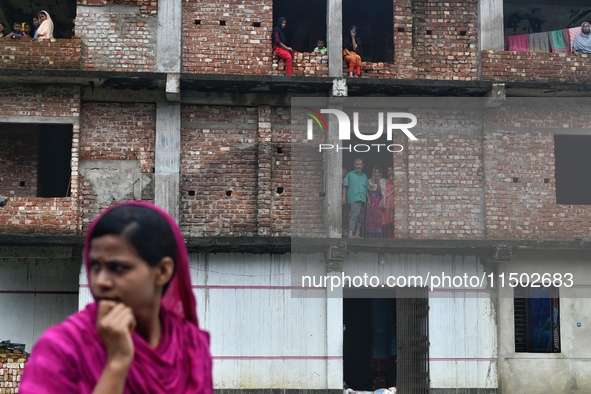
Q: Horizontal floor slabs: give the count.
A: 2